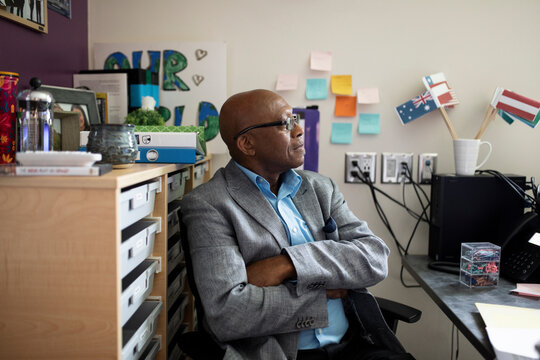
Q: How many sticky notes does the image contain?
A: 8